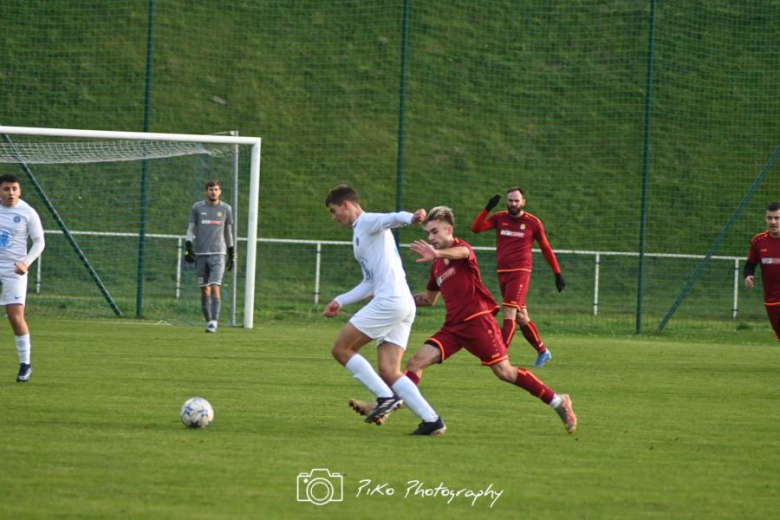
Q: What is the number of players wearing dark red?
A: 3